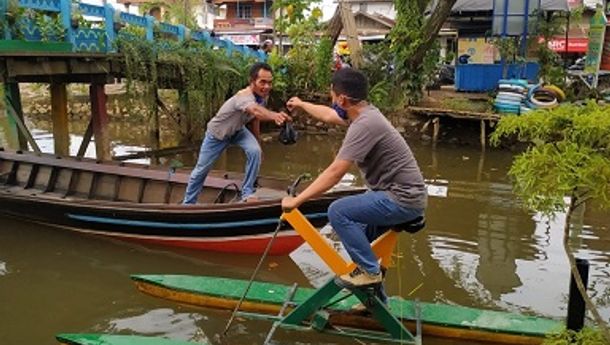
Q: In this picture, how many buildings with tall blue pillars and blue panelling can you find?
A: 1